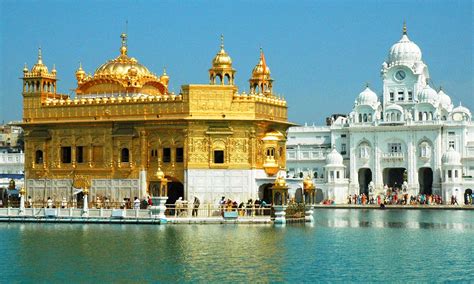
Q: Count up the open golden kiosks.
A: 3